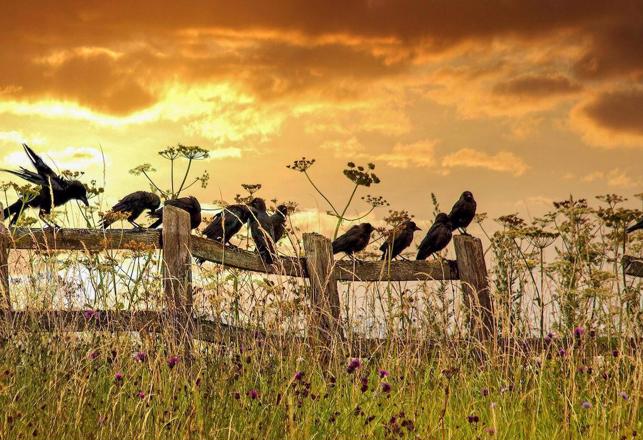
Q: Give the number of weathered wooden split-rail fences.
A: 1